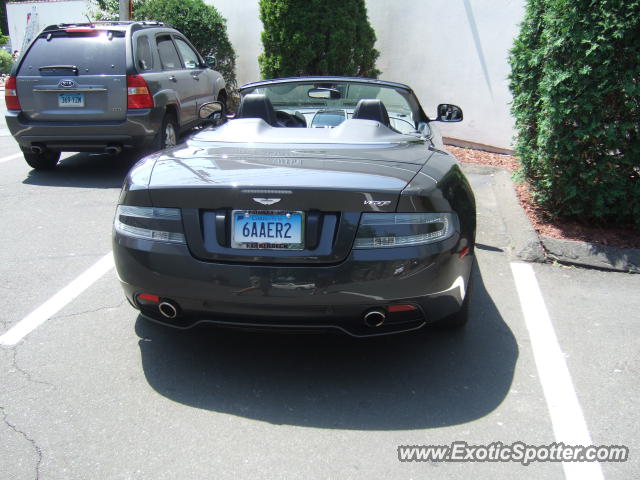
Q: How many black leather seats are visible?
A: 2